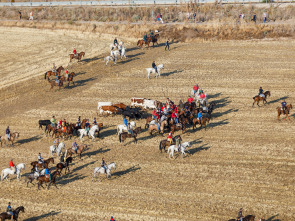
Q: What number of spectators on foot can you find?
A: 11